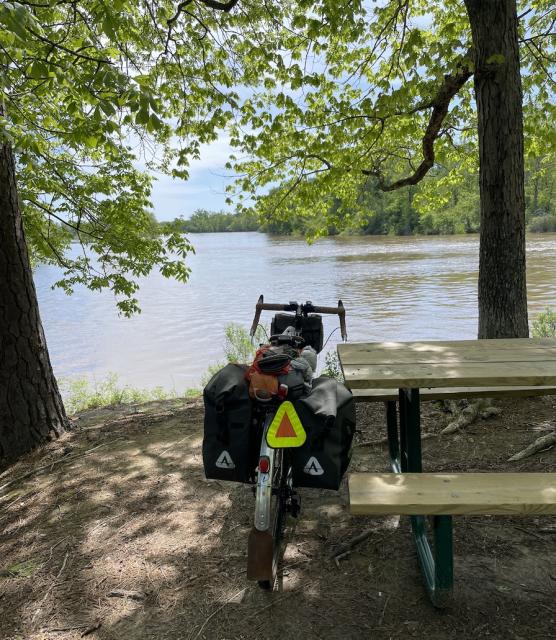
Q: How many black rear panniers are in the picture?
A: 2